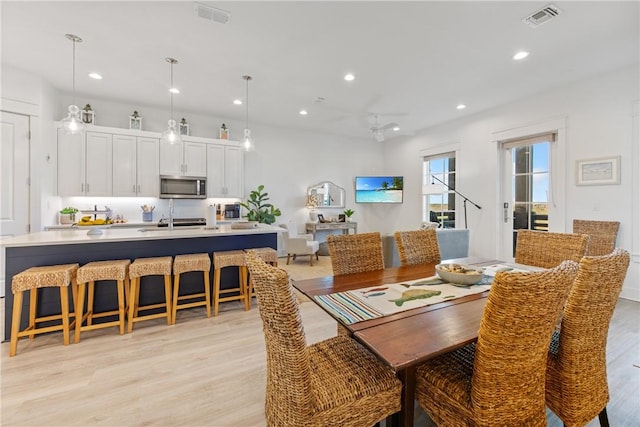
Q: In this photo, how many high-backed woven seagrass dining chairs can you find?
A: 7